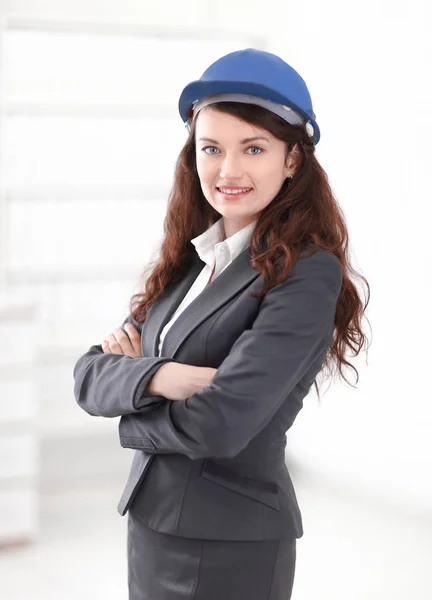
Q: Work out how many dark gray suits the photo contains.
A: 1